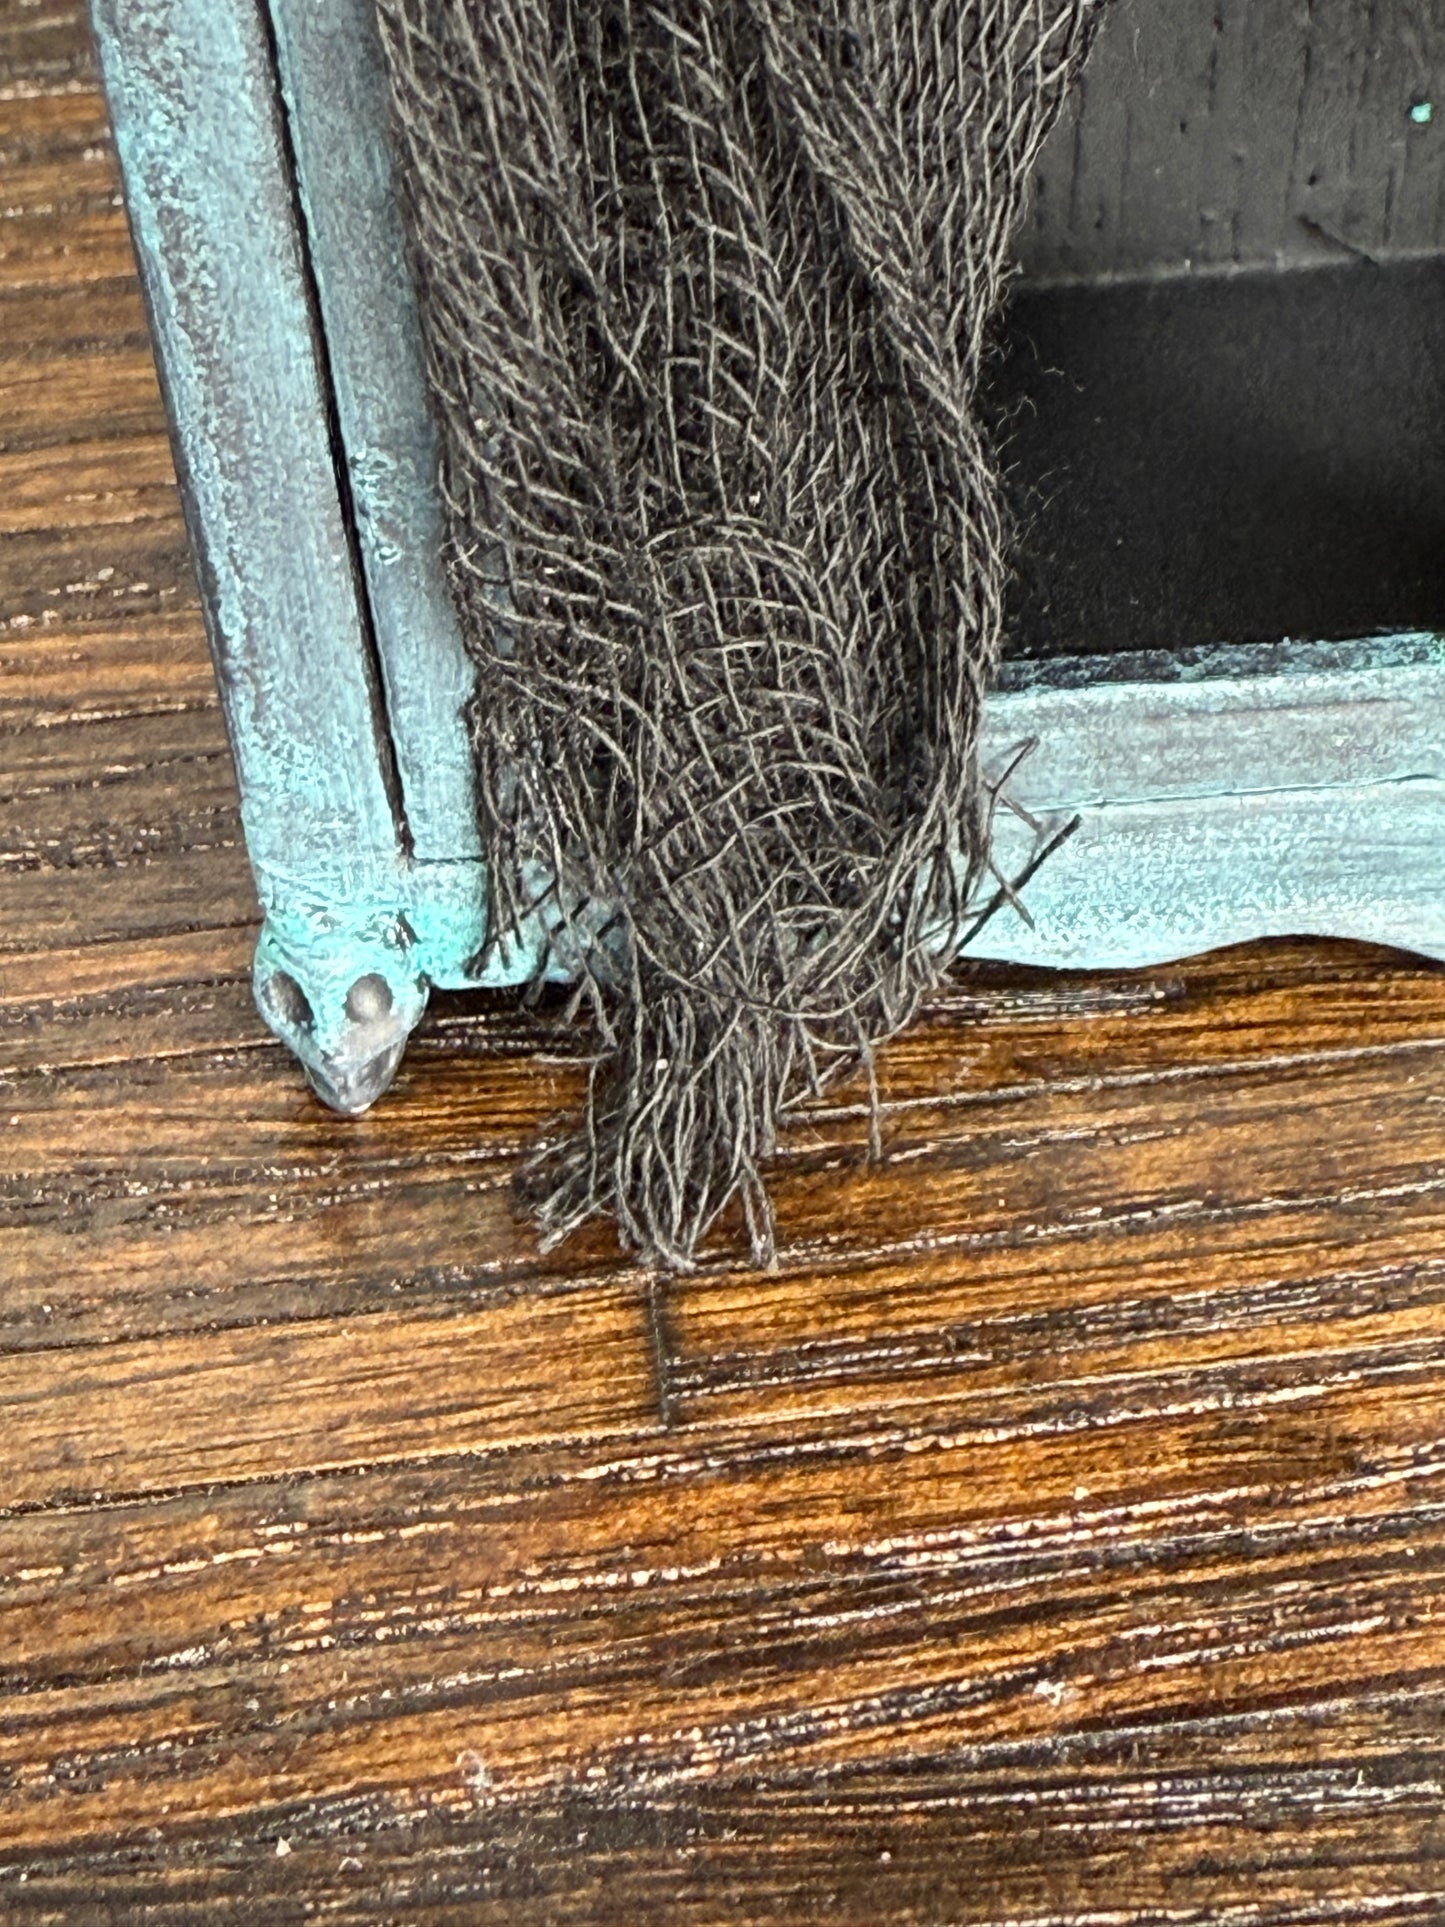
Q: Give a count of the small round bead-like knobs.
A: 2